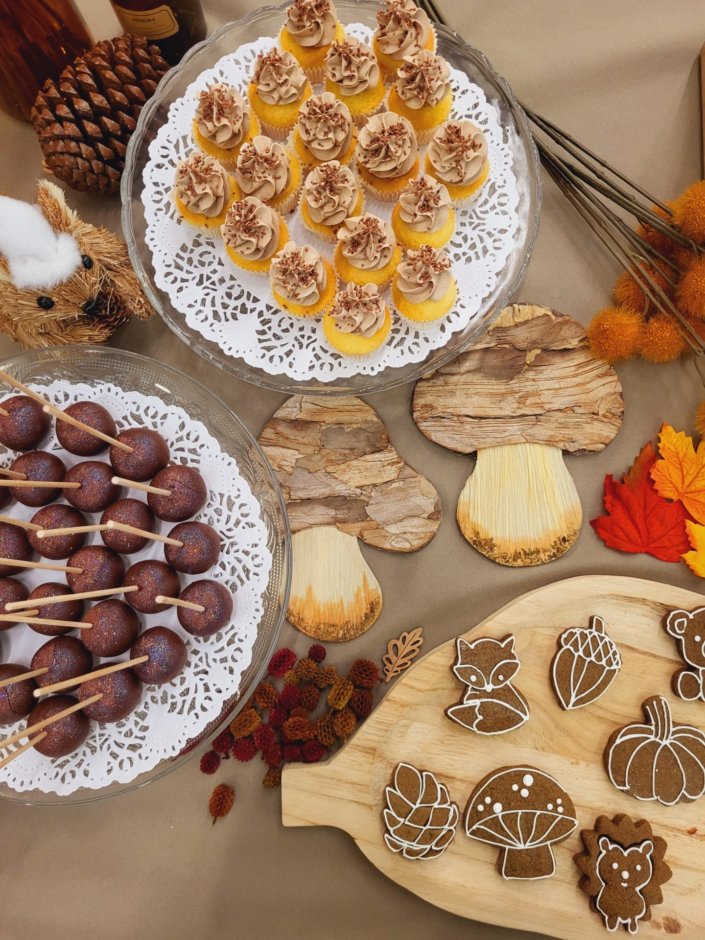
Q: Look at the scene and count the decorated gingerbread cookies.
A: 7